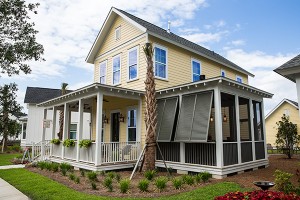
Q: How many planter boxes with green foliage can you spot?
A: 3